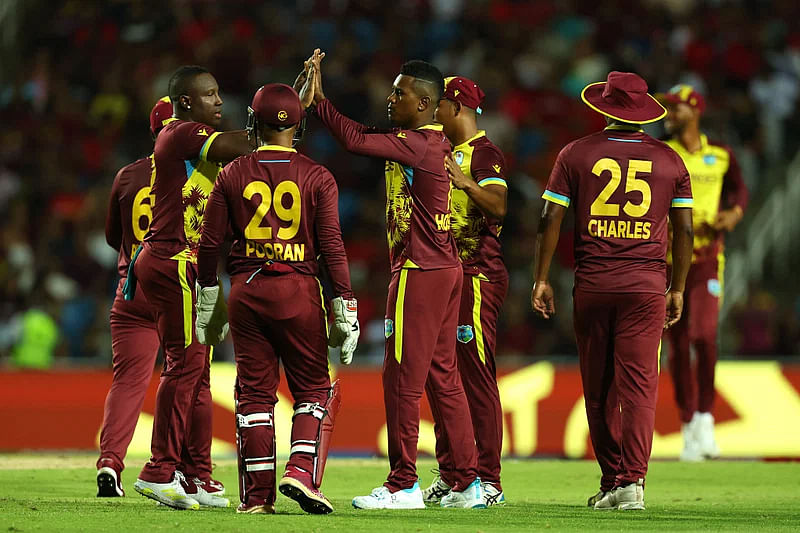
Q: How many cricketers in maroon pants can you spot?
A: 7